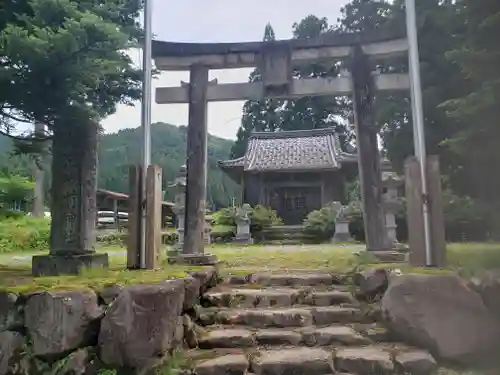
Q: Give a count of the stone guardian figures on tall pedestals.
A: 2